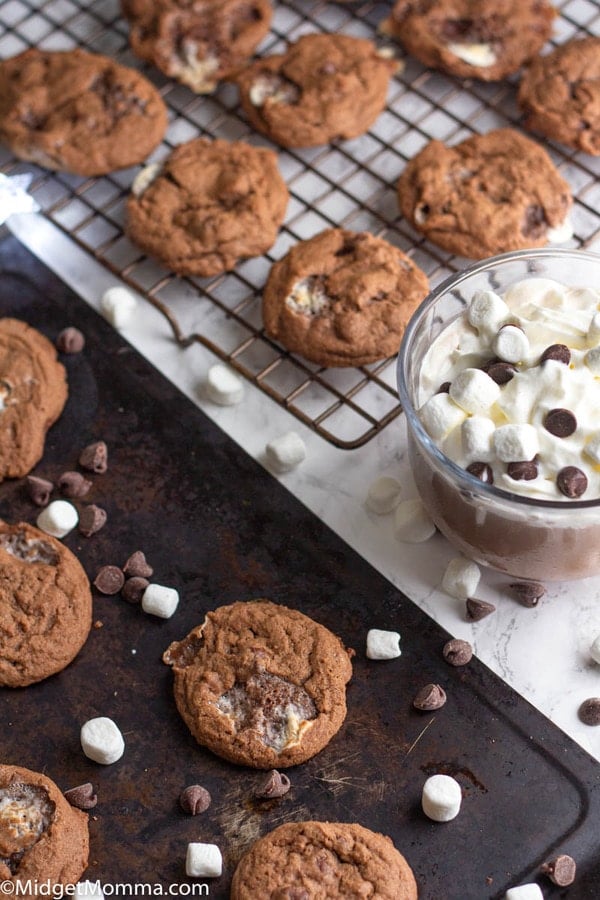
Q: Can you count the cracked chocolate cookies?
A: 13